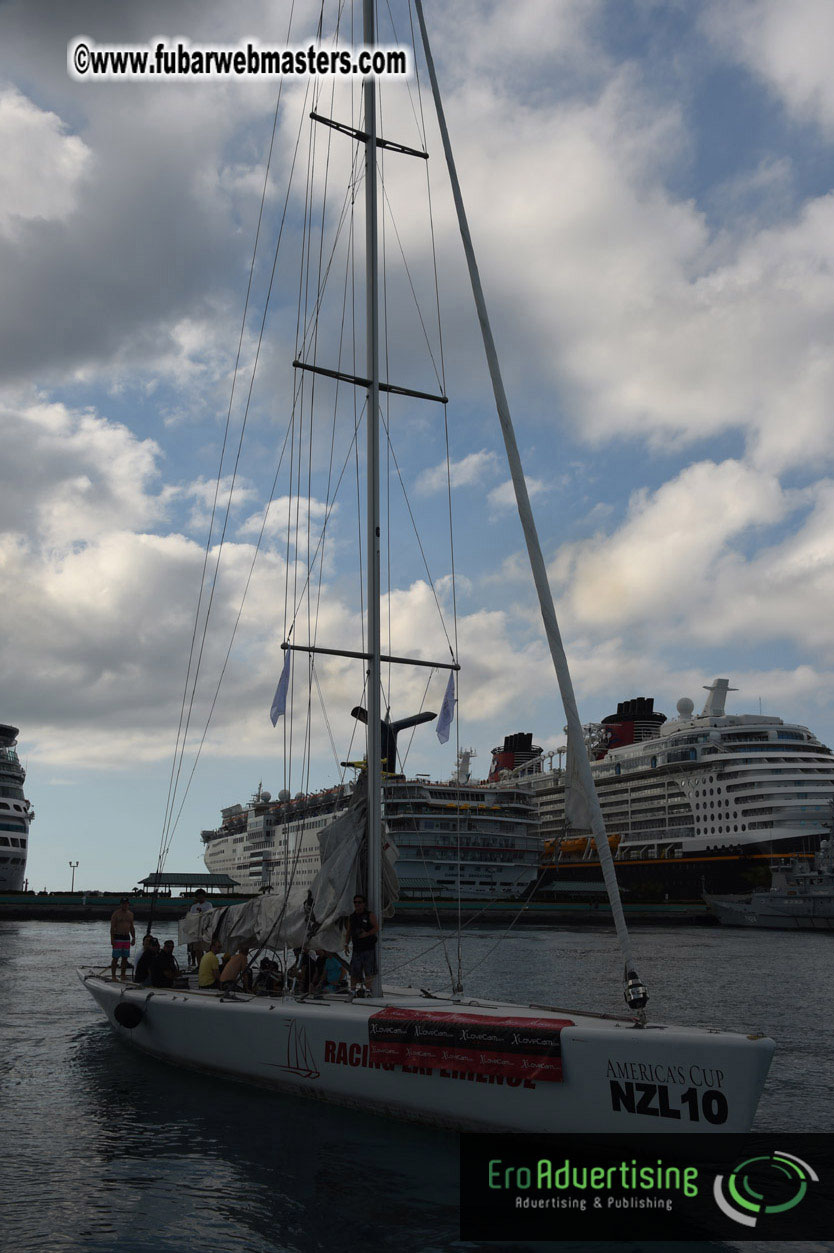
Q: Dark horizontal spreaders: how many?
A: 3